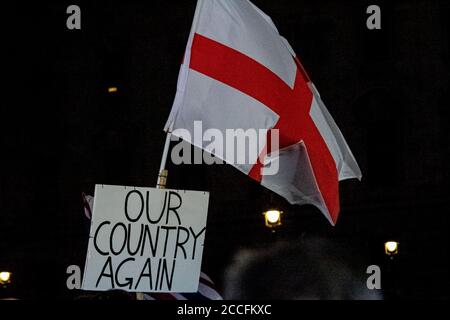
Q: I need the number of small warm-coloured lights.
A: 4